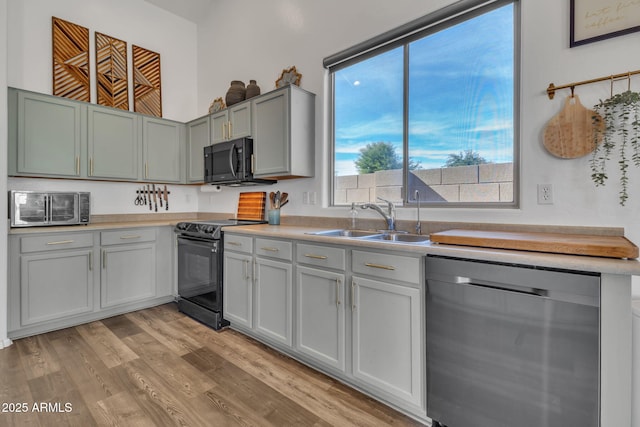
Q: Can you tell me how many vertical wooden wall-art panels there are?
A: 3